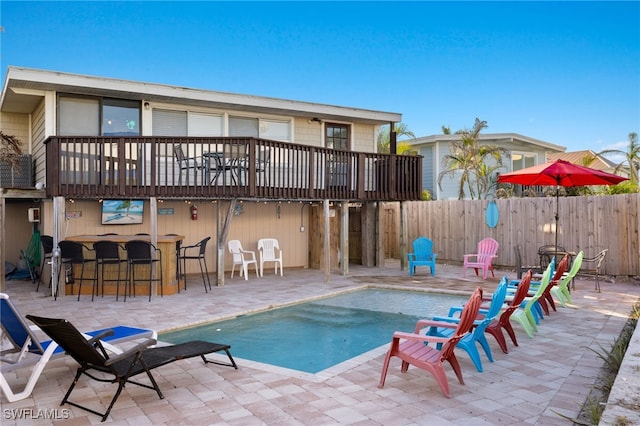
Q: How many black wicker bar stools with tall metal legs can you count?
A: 5